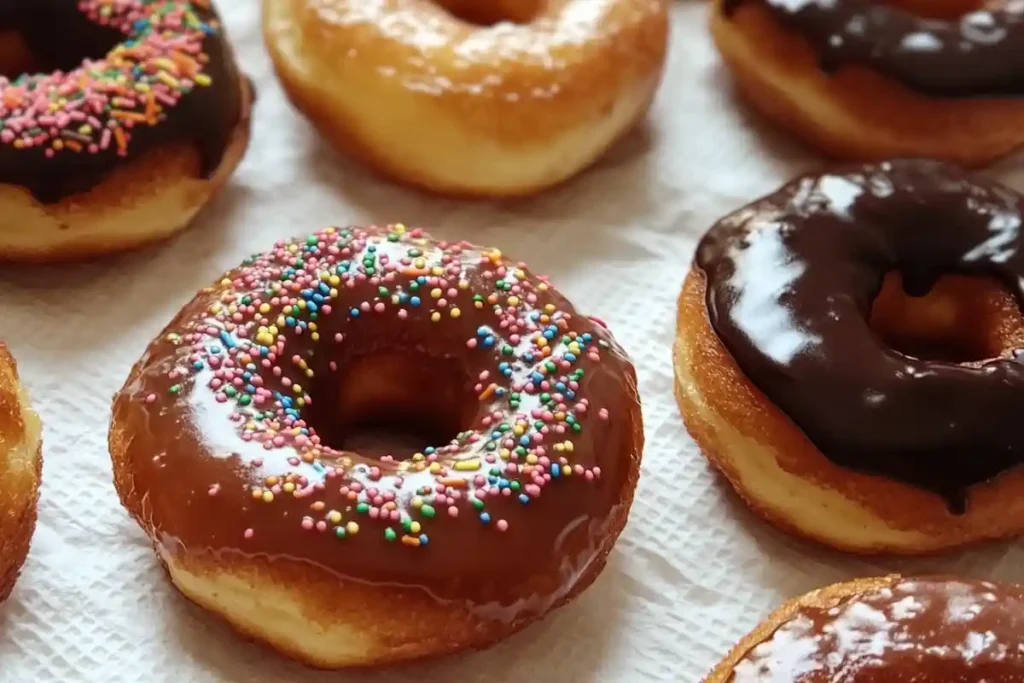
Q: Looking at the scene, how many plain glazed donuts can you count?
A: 1